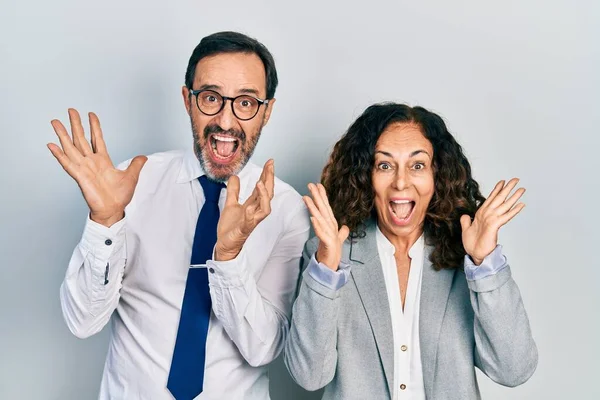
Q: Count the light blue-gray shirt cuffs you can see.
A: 2